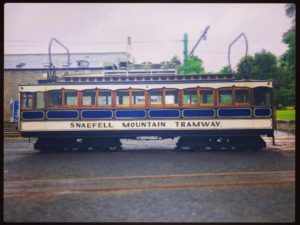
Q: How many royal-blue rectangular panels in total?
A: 8